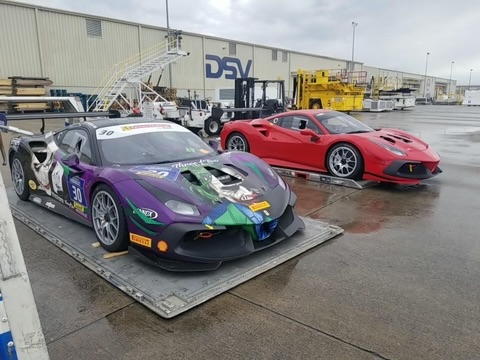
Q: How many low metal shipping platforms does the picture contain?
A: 2